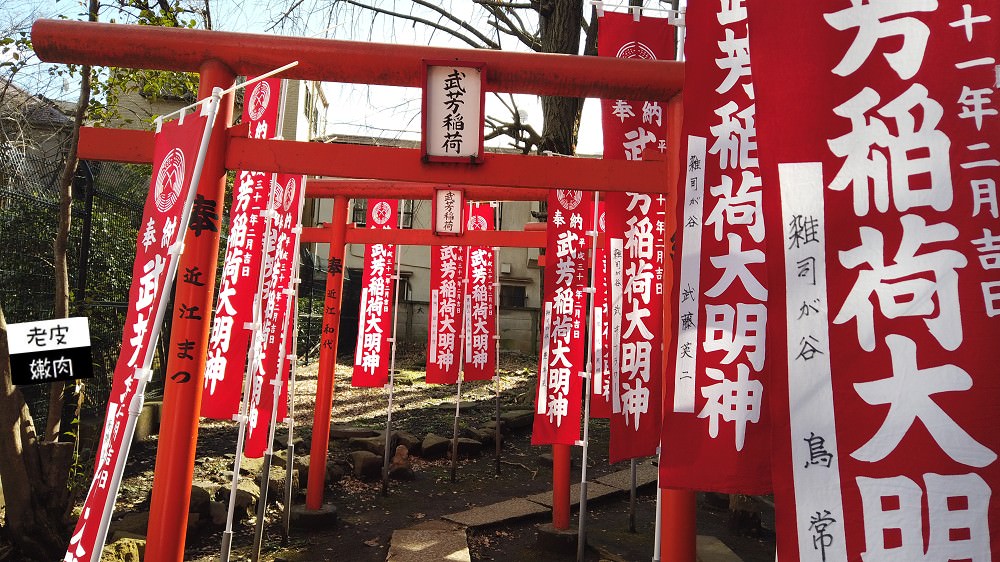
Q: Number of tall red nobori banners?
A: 12